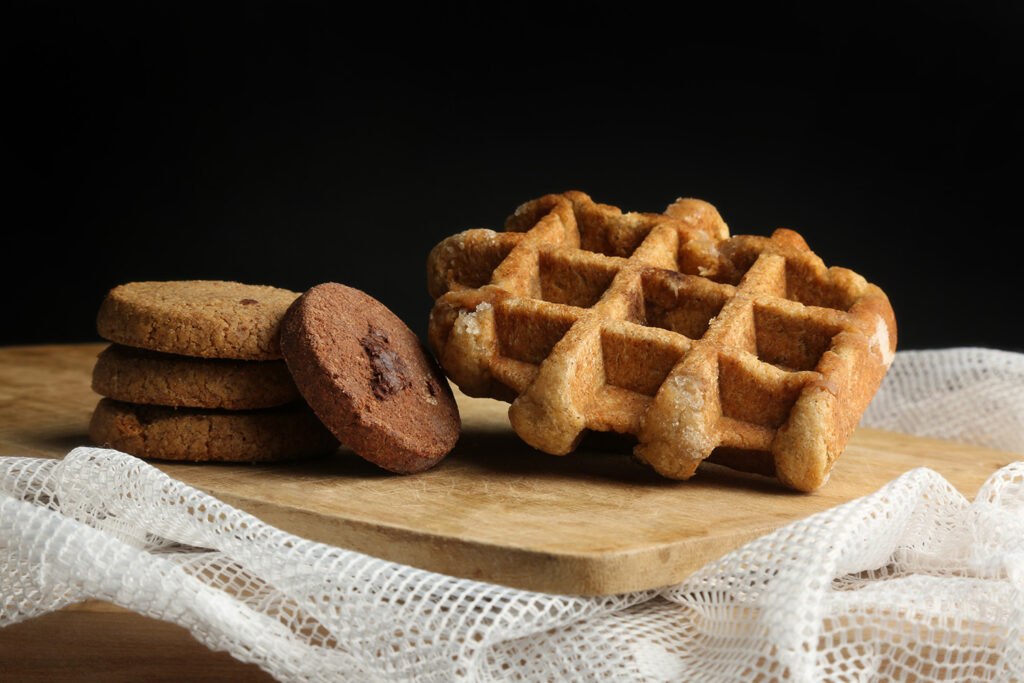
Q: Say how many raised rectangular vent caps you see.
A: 0